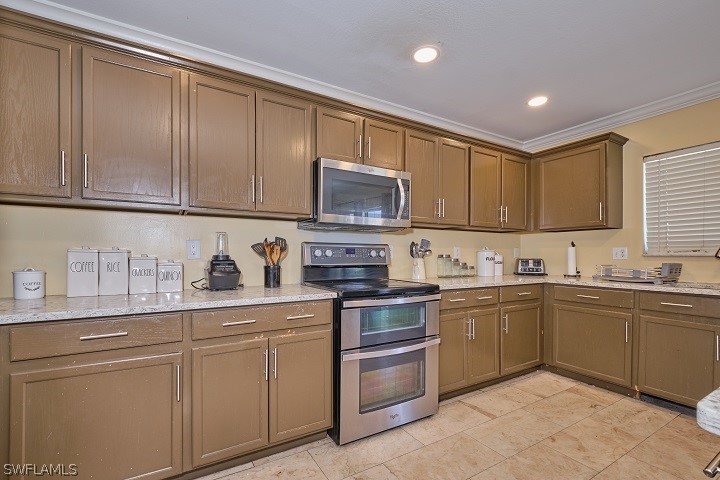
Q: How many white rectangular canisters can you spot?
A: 4